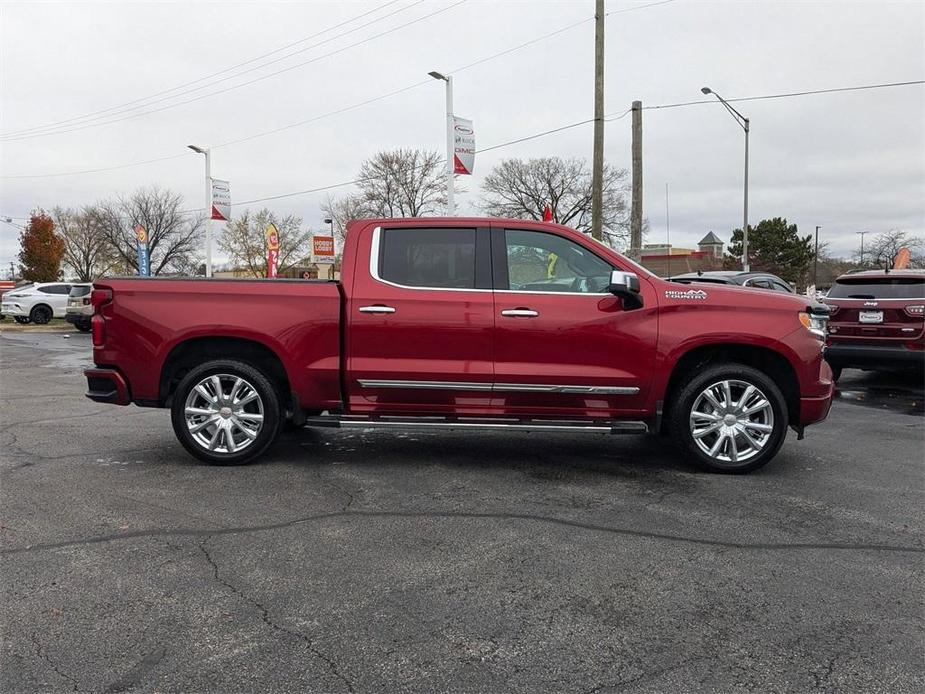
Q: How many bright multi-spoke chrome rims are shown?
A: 2